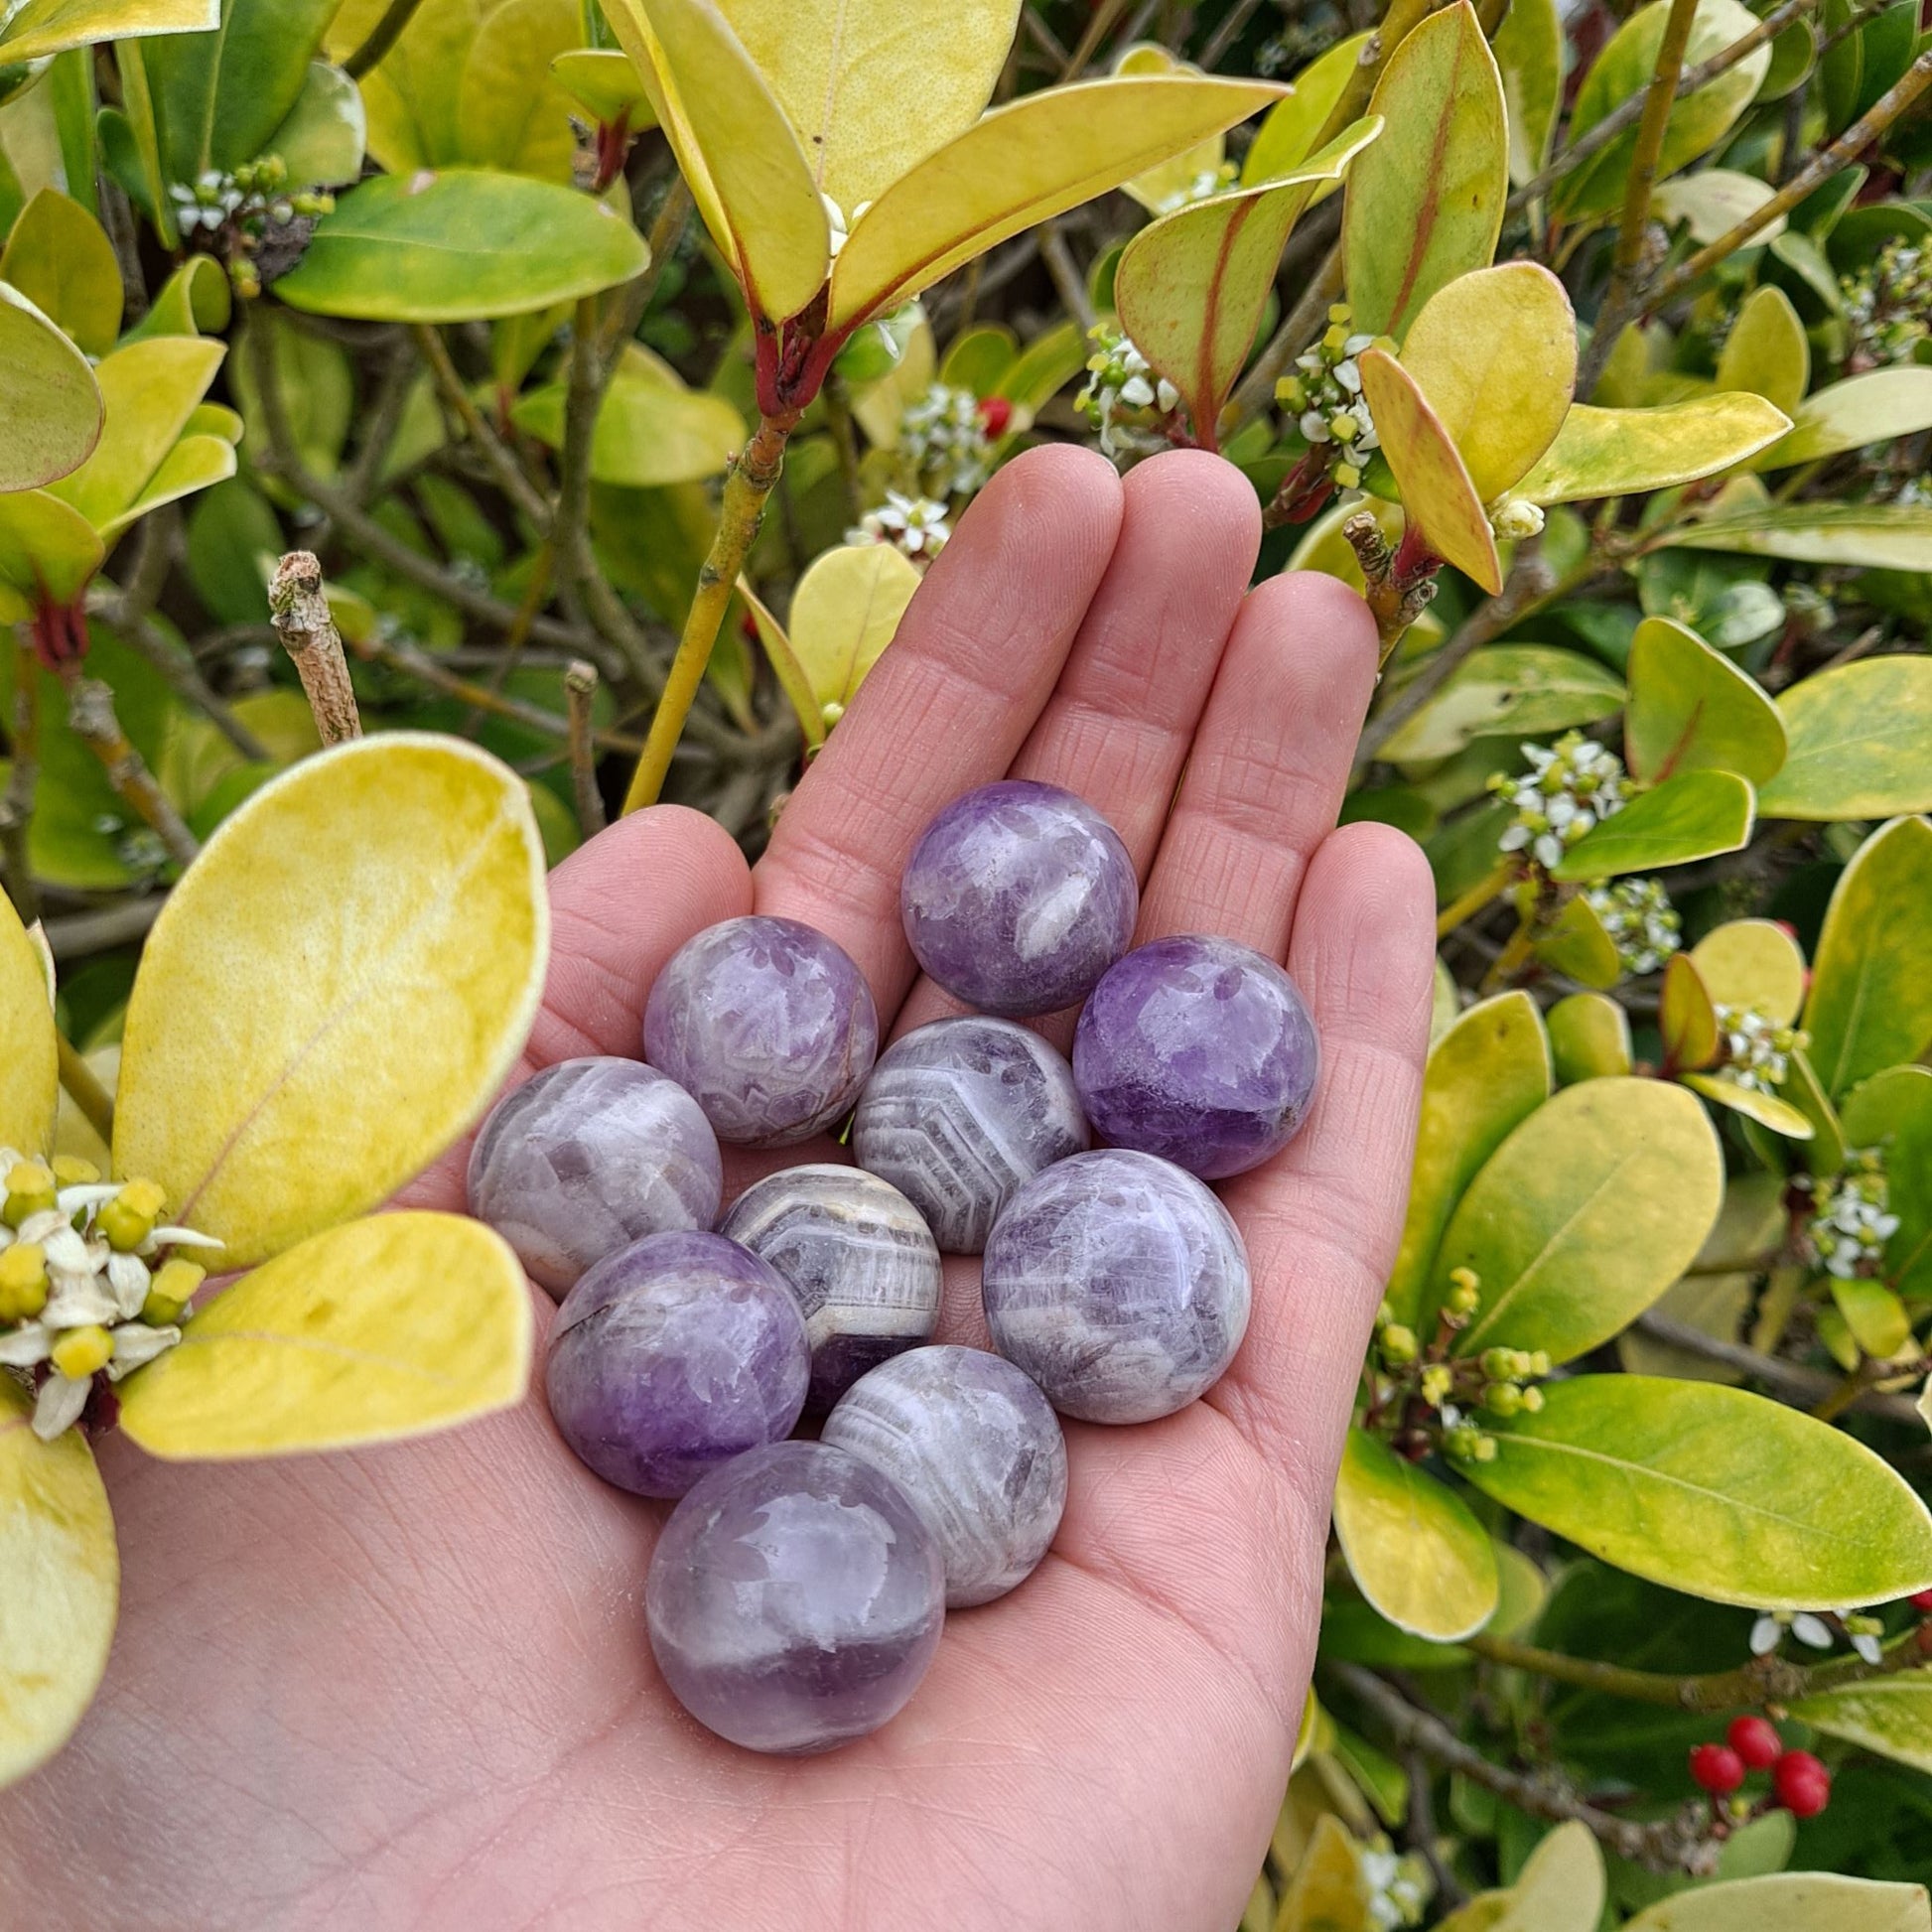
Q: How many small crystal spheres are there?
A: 10